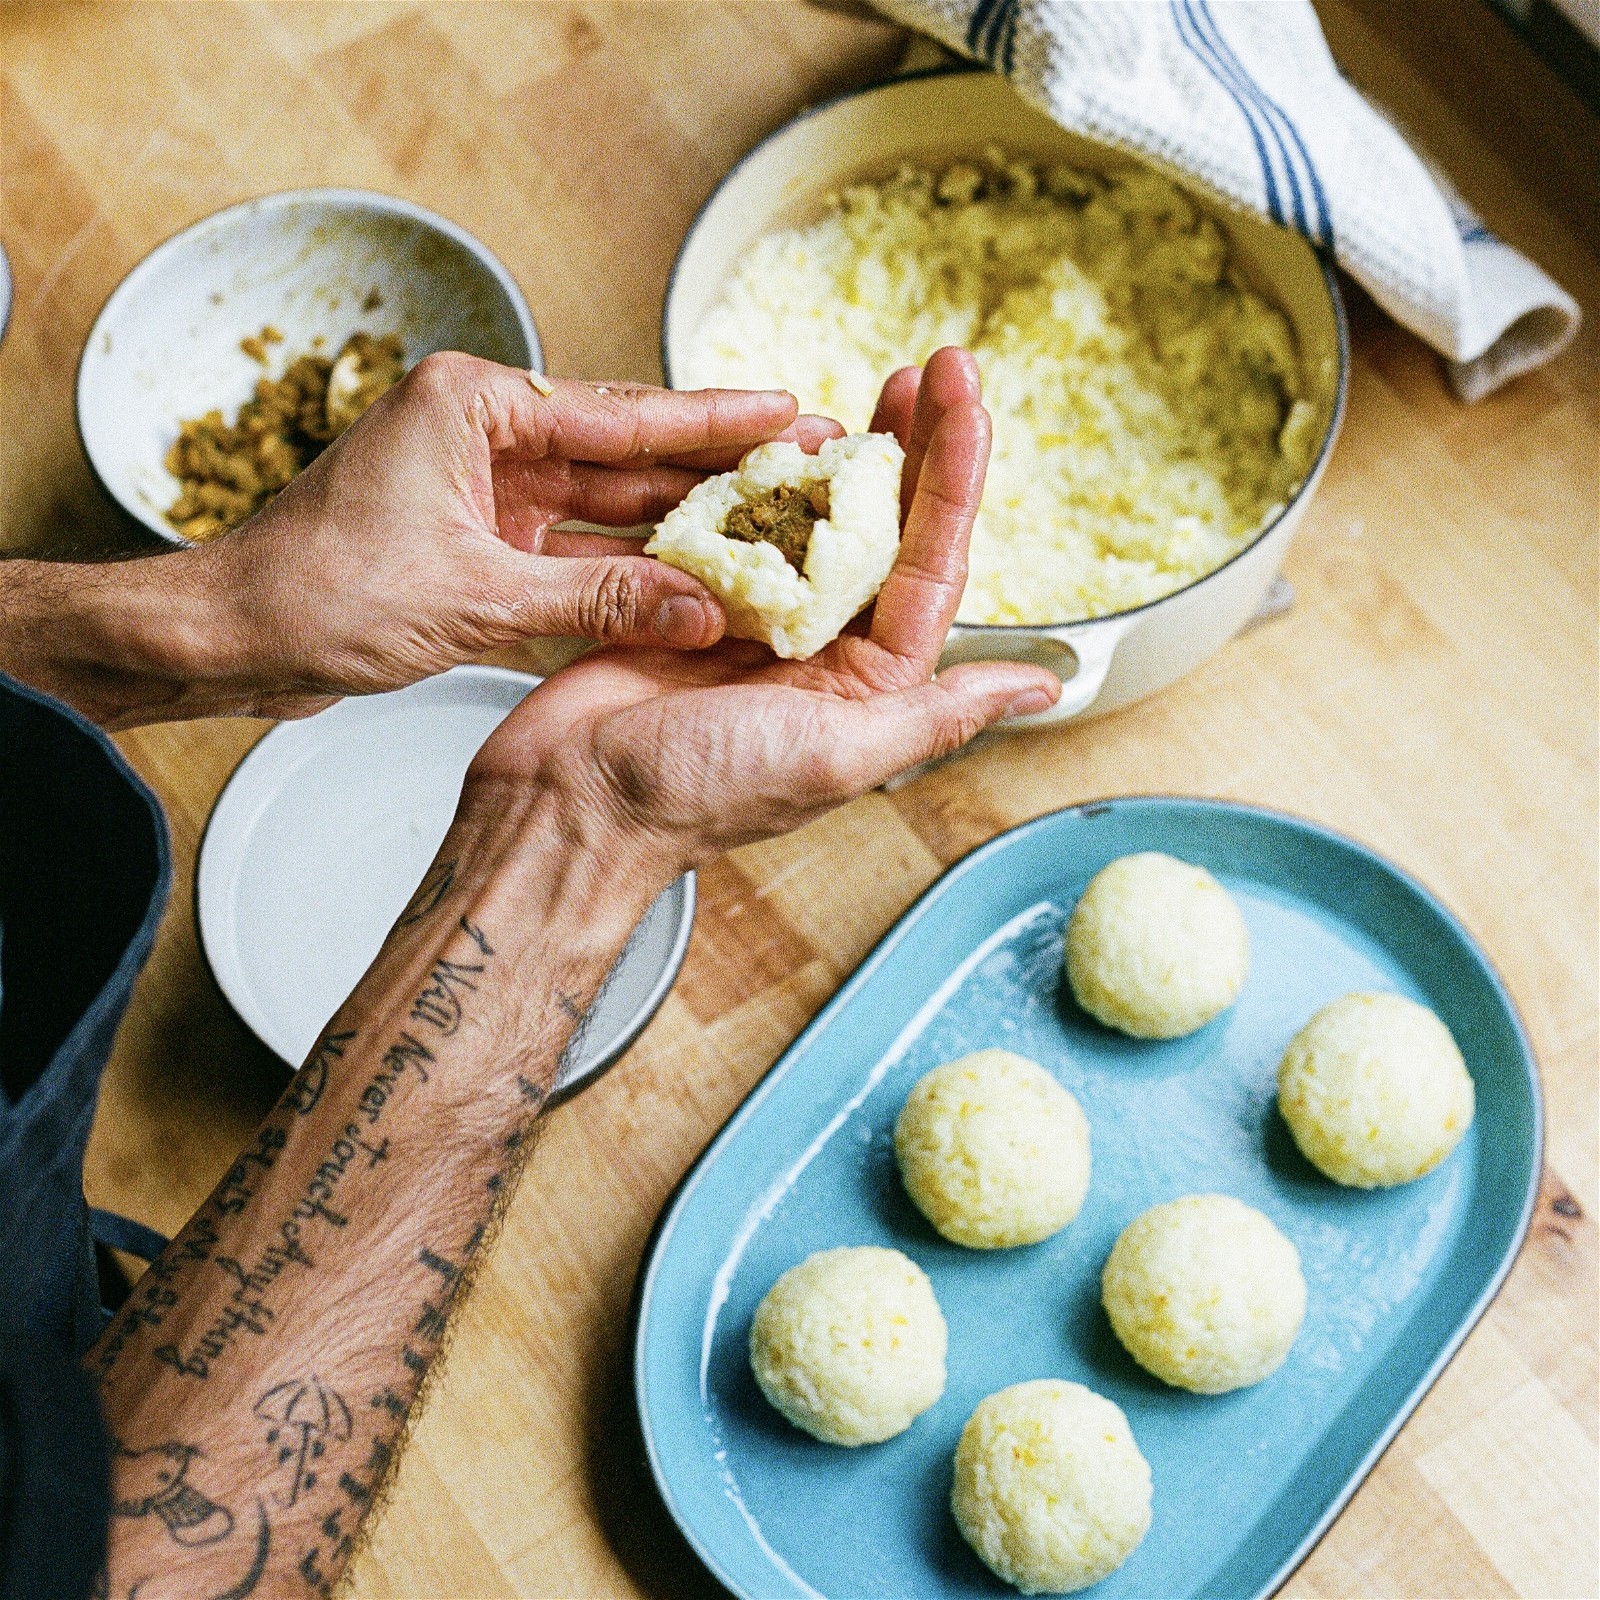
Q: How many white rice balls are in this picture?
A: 6